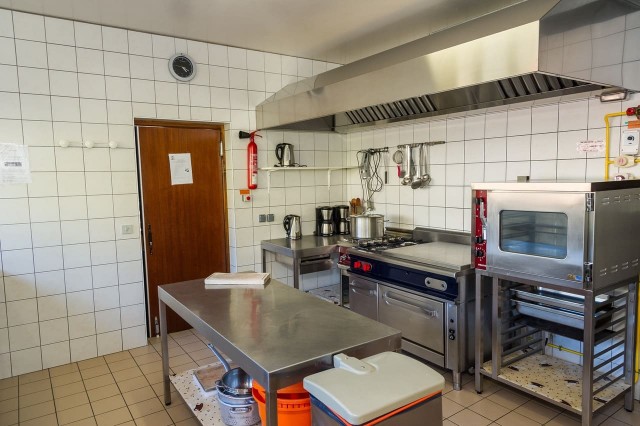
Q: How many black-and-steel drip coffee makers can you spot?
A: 2